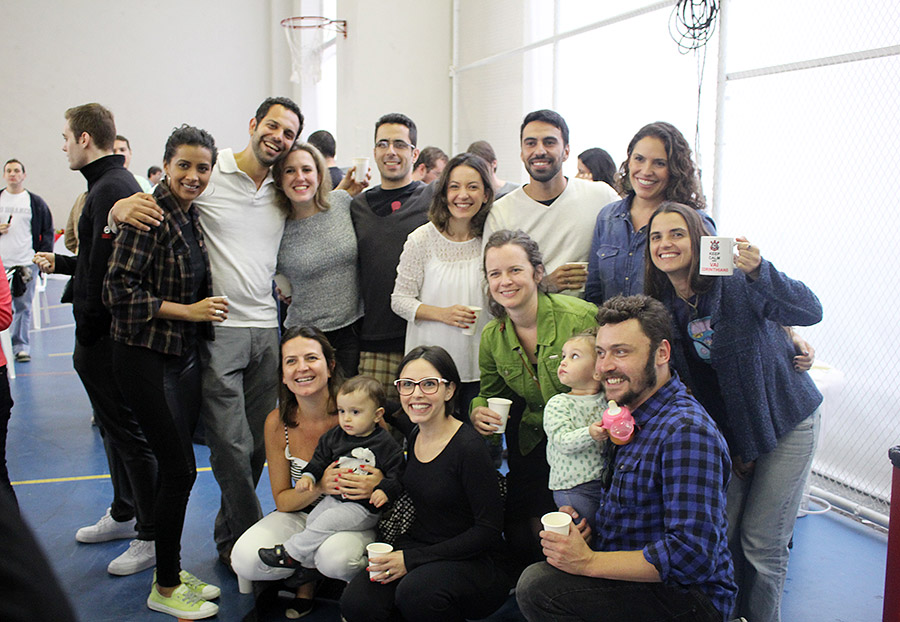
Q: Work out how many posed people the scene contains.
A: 14